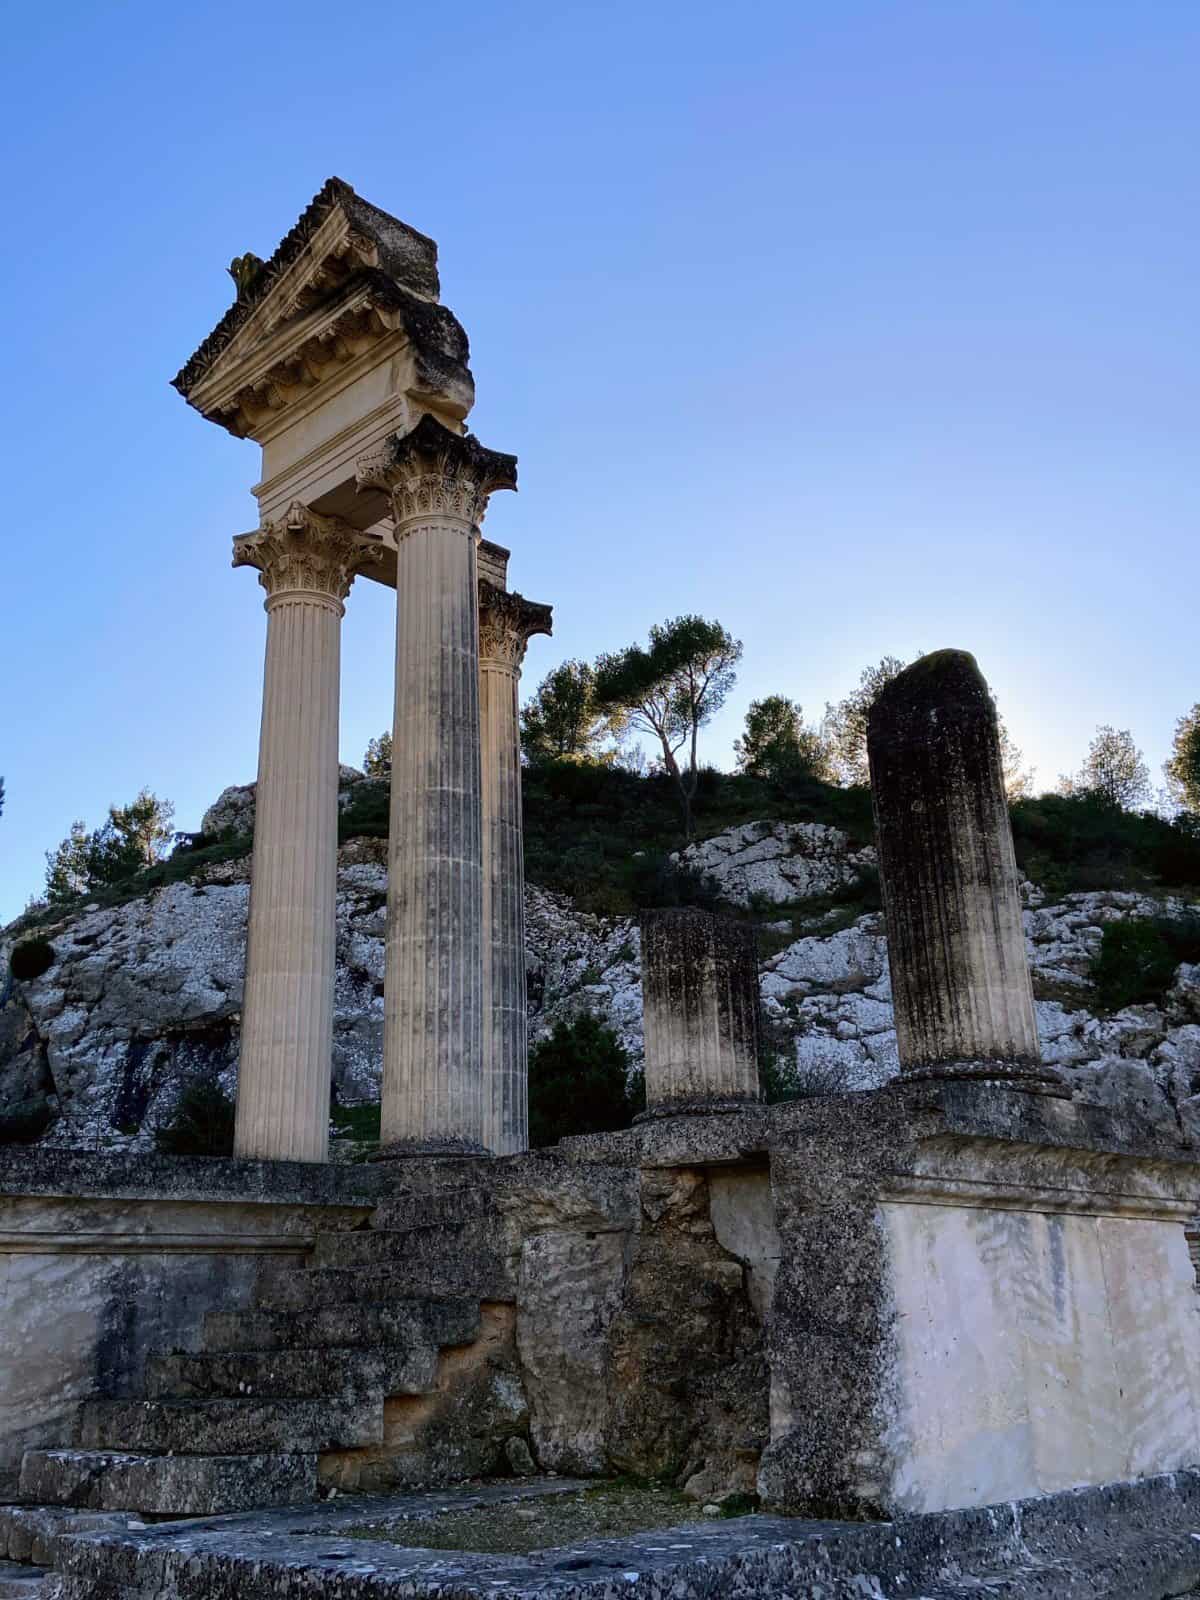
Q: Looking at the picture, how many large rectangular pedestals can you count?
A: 2